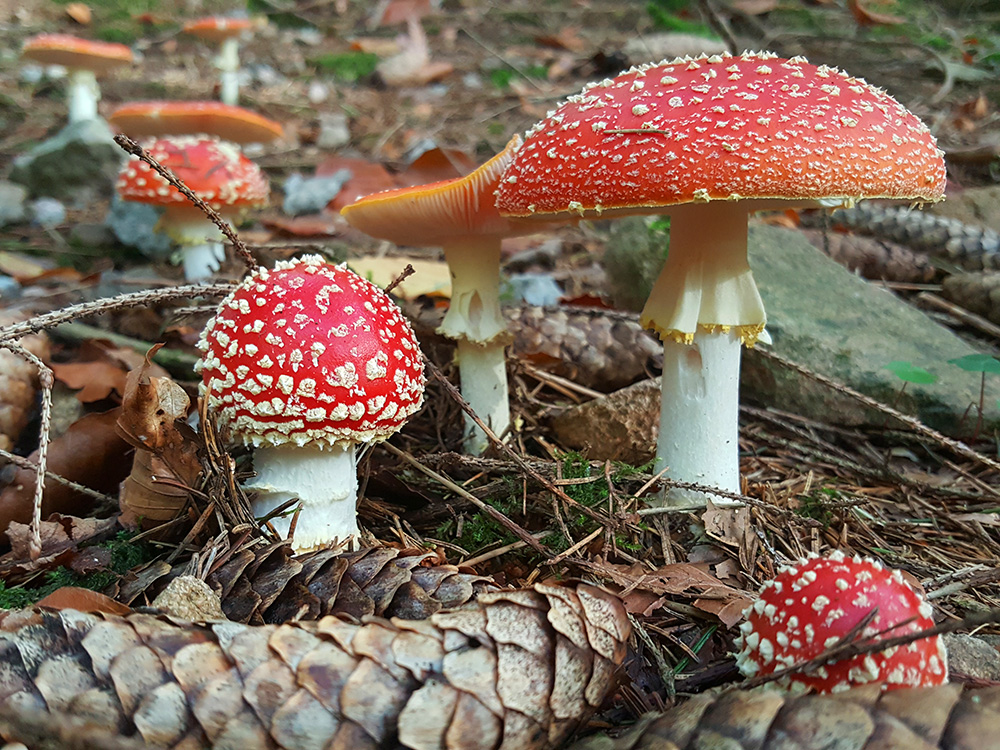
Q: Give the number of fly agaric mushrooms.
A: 8